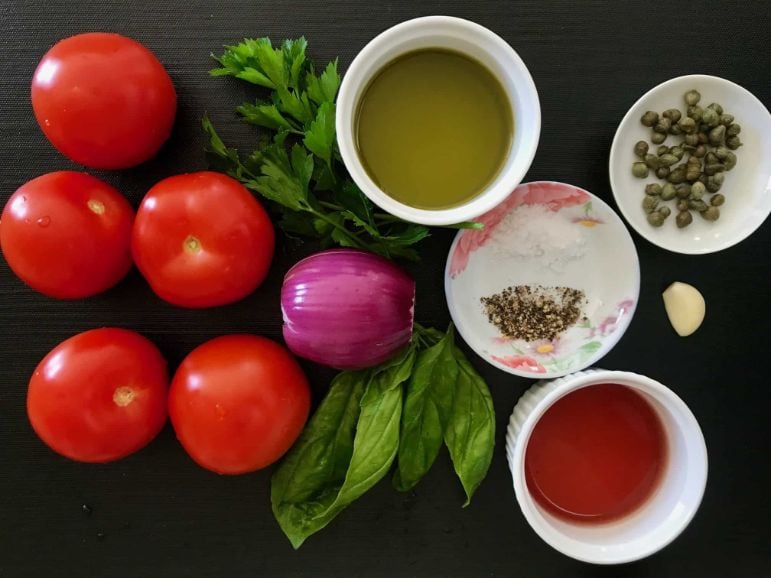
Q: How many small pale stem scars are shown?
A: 3